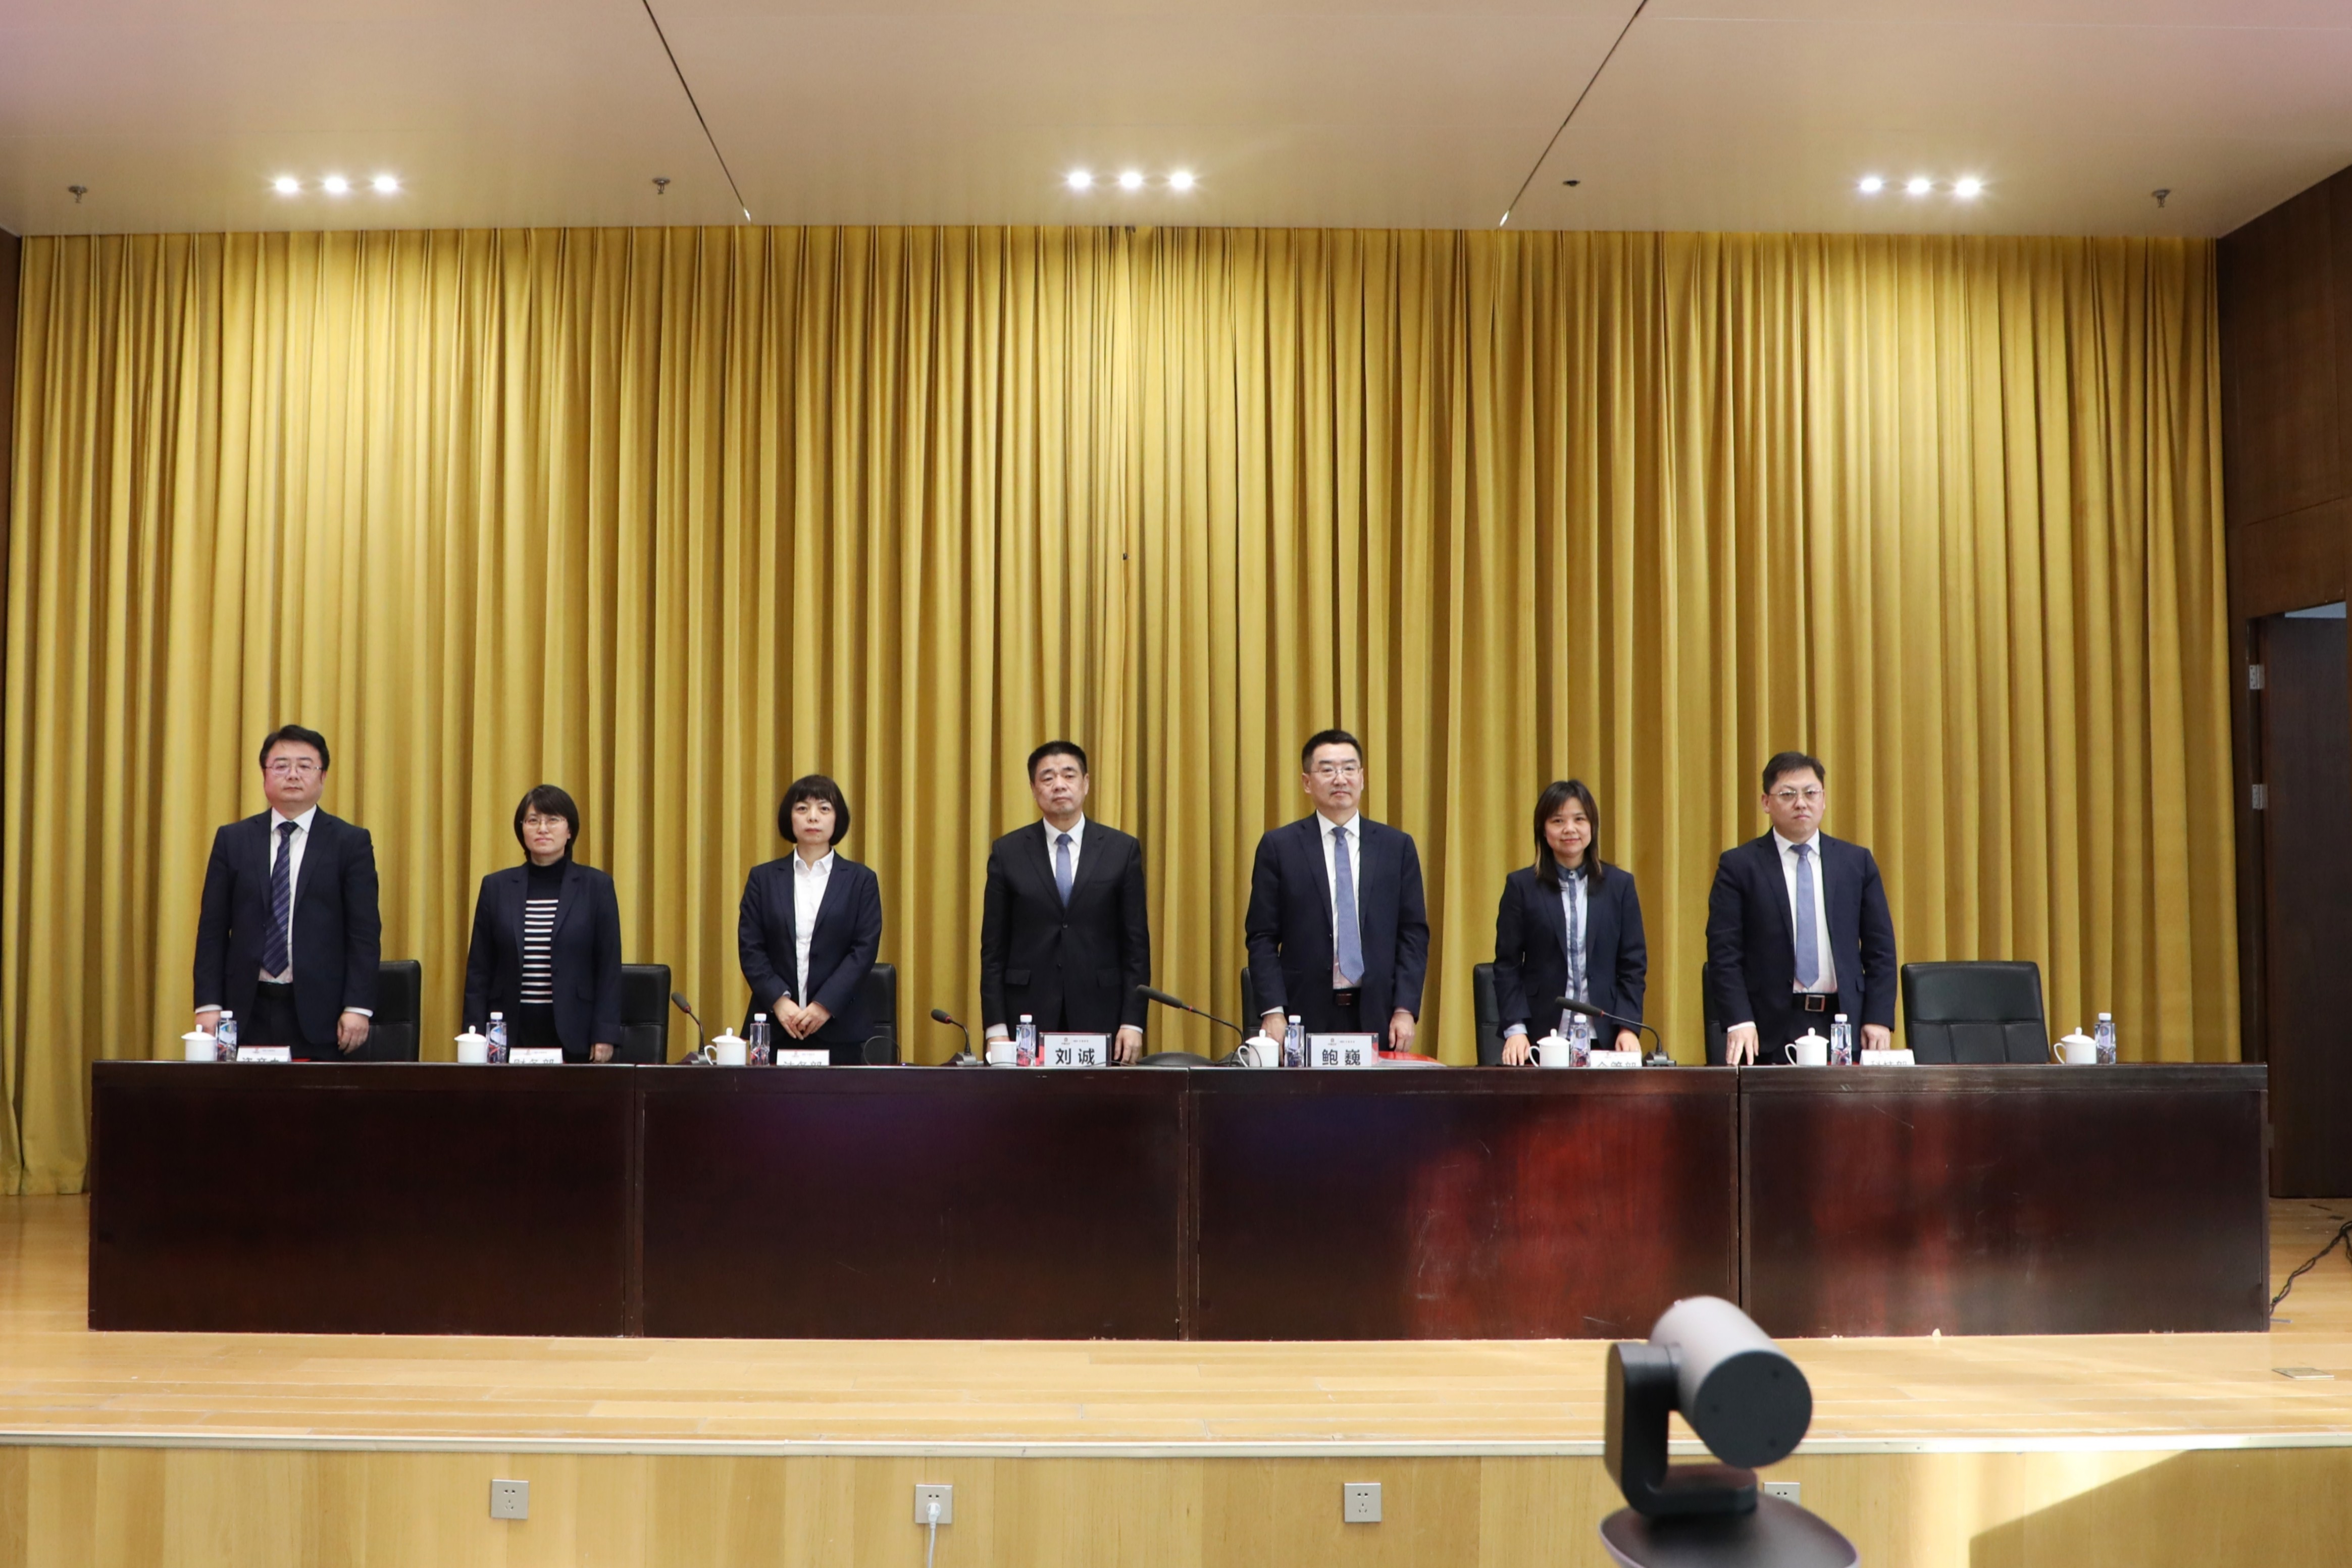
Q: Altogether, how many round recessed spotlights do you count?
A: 9